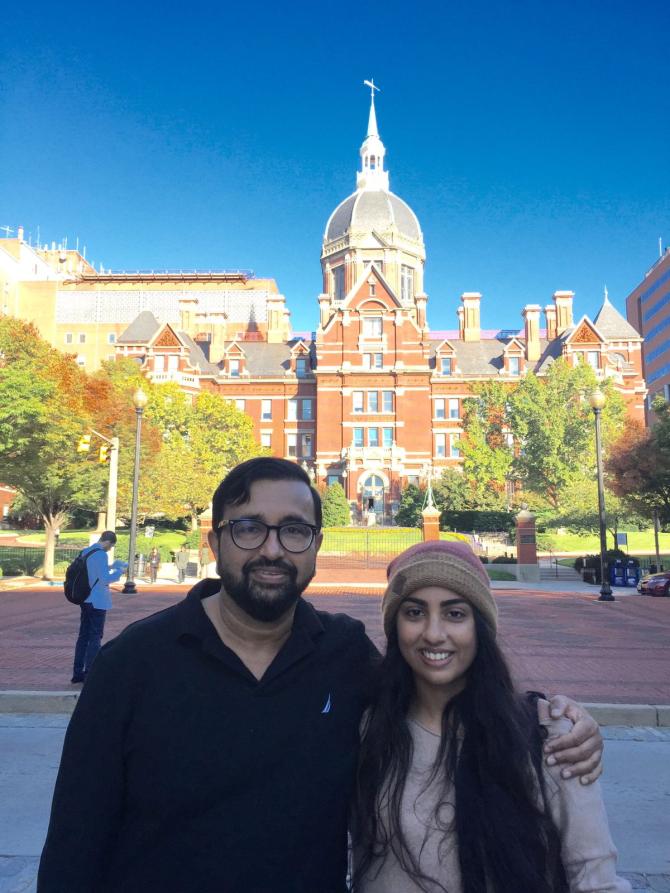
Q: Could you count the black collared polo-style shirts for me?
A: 1